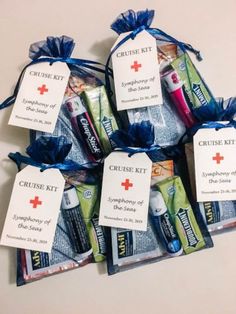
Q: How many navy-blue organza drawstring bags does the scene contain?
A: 5